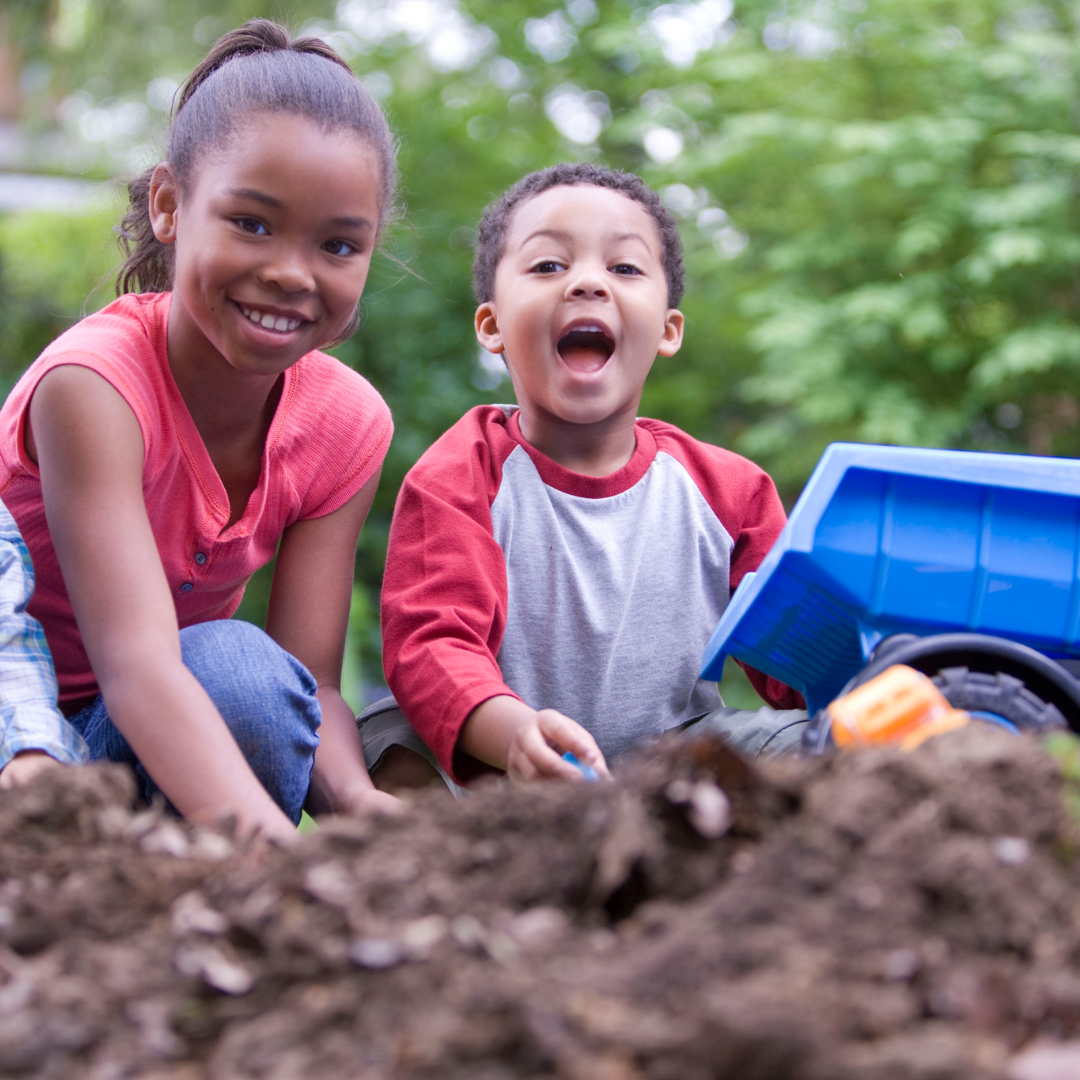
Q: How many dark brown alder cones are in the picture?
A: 0